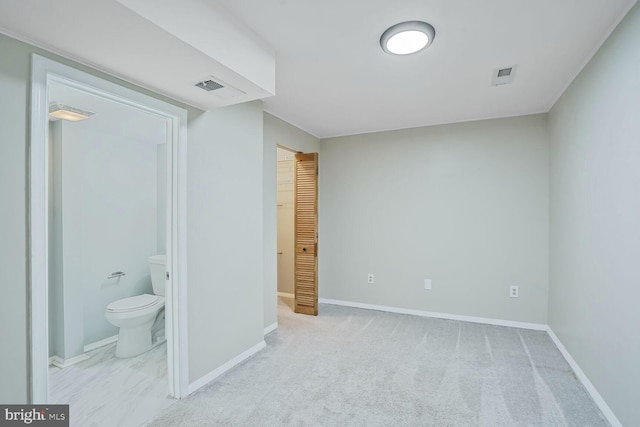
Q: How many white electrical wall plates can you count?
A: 3